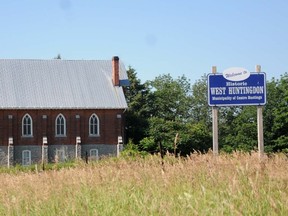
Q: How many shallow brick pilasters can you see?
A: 4